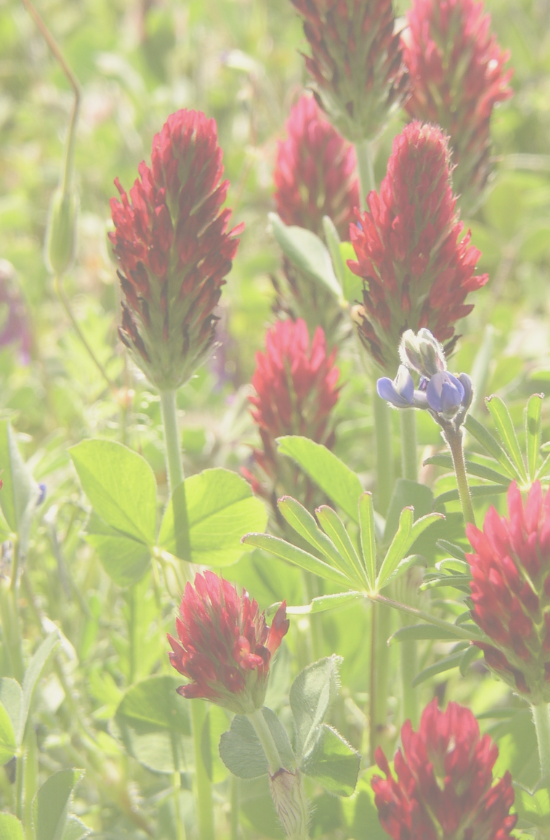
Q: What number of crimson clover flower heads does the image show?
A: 9